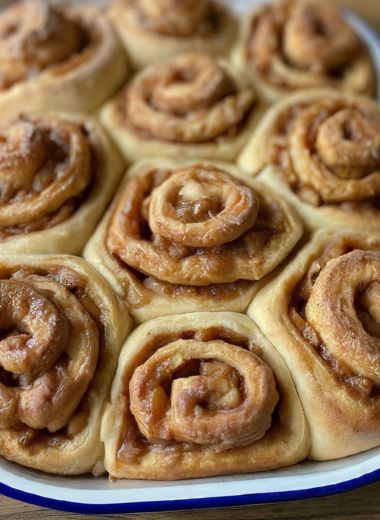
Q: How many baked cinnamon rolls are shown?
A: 10